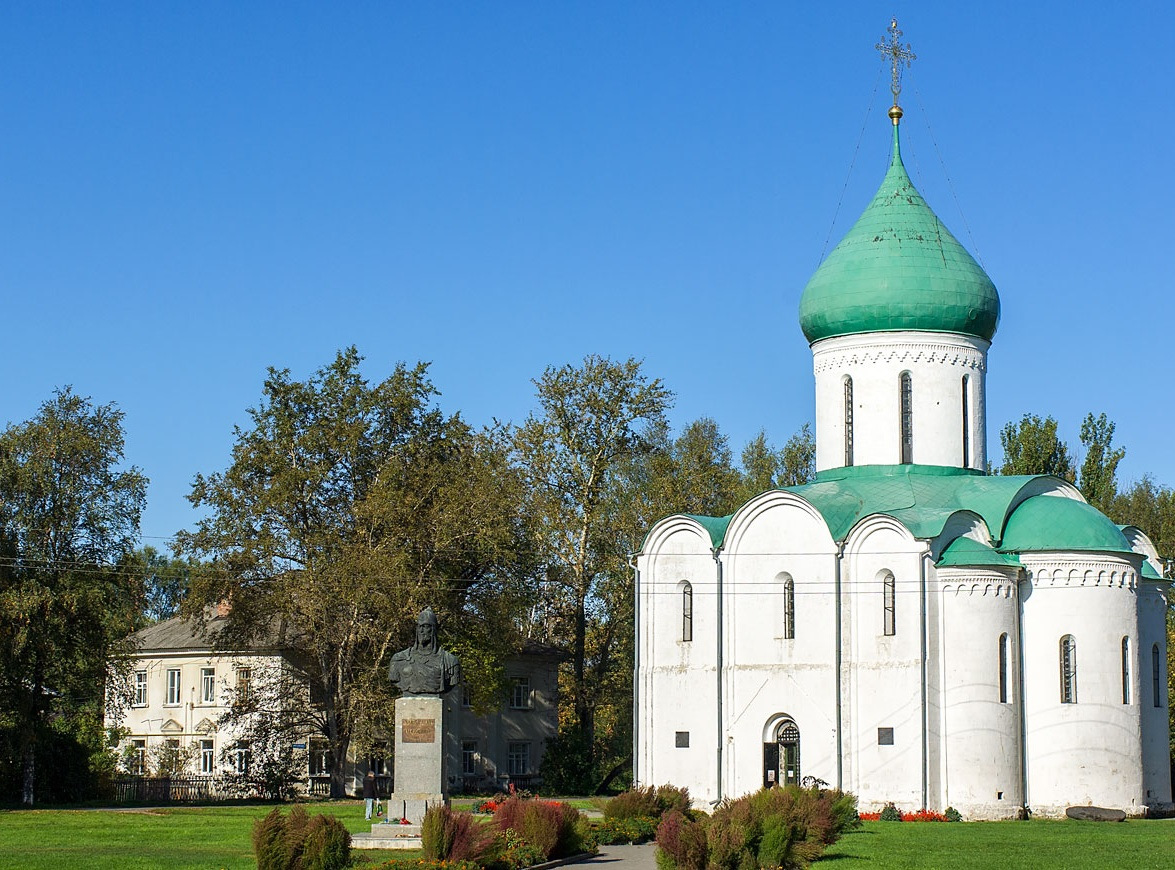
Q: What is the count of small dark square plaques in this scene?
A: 2